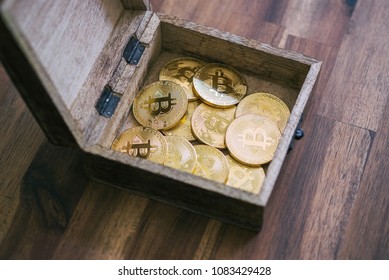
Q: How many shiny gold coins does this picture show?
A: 11